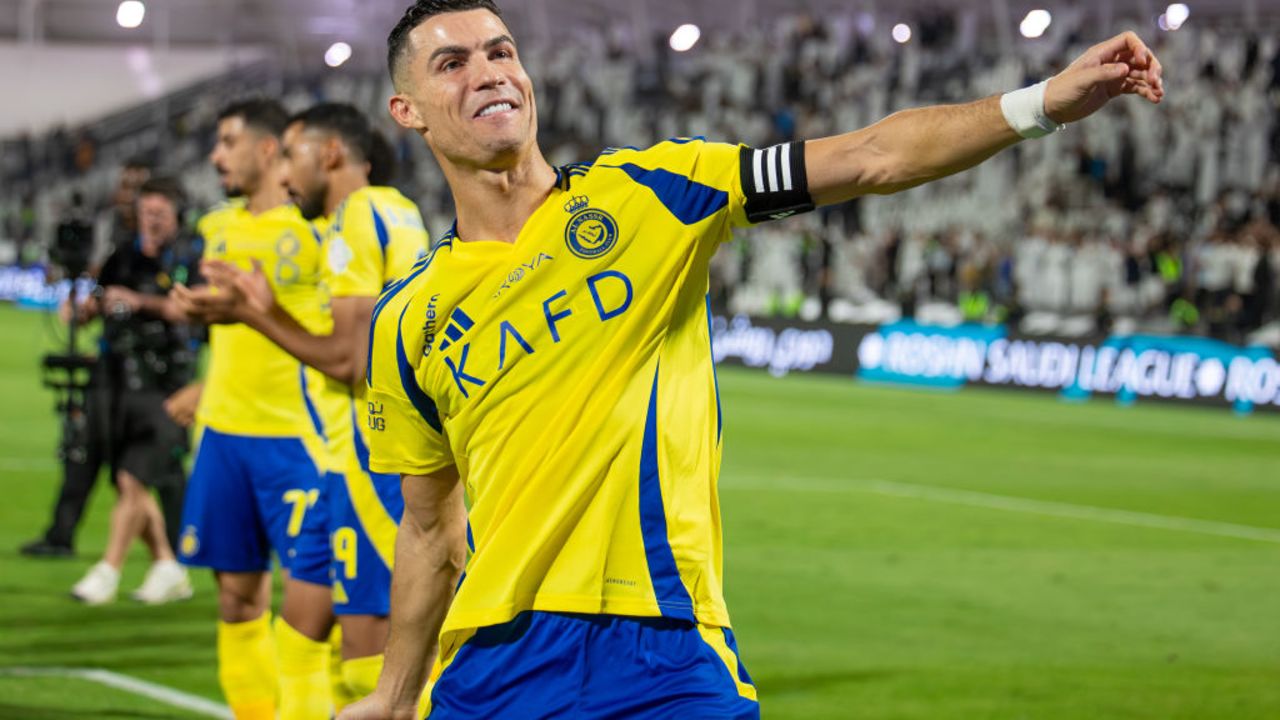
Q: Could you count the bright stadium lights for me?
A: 6